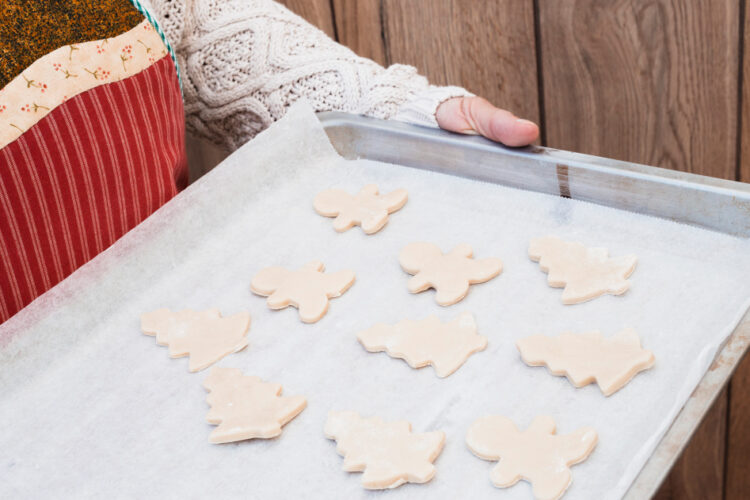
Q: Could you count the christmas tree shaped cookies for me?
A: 6